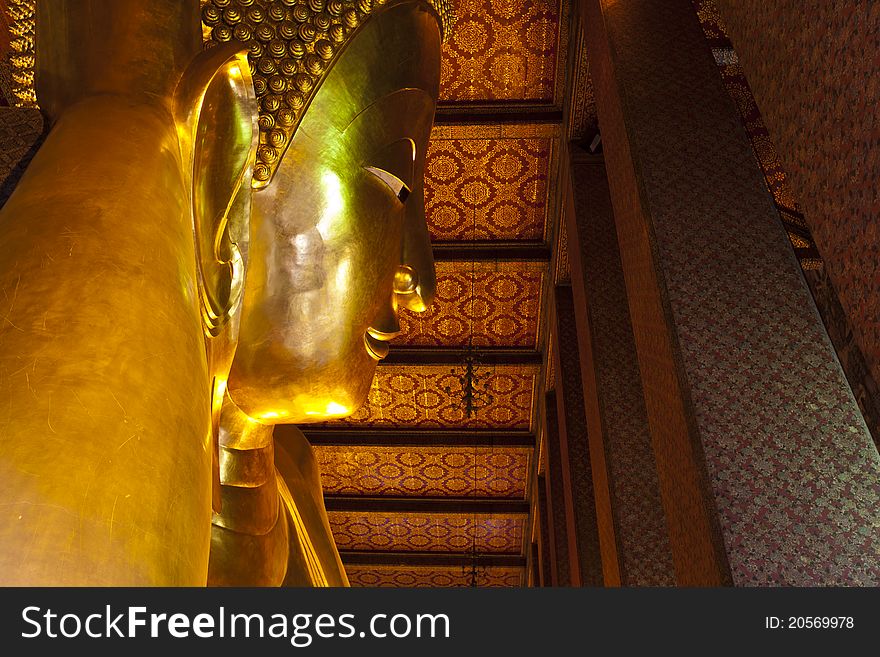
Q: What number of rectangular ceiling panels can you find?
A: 7